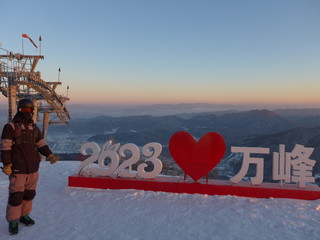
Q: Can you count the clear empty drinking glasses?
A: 0